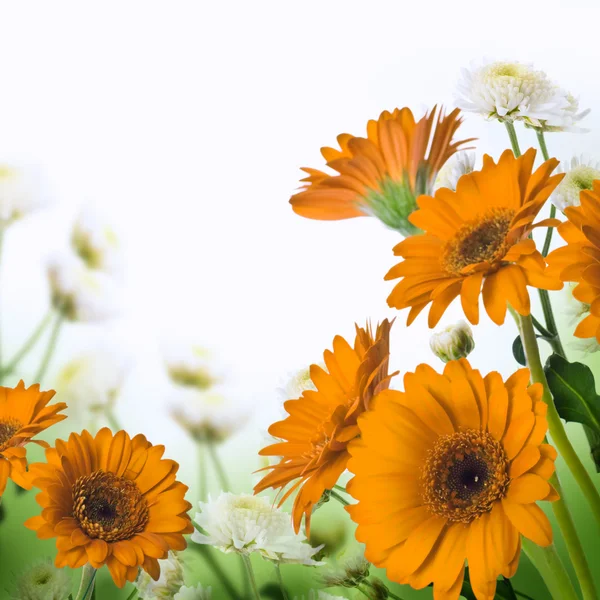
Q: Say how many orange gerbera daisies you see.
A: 7